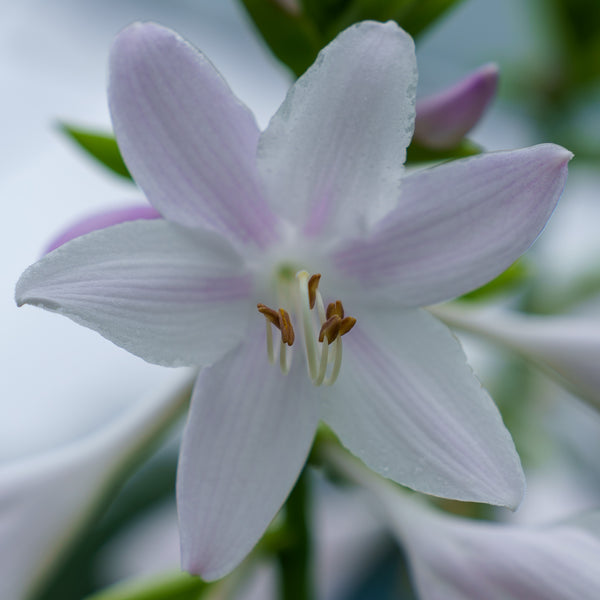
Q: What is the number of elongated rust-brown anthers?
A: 6